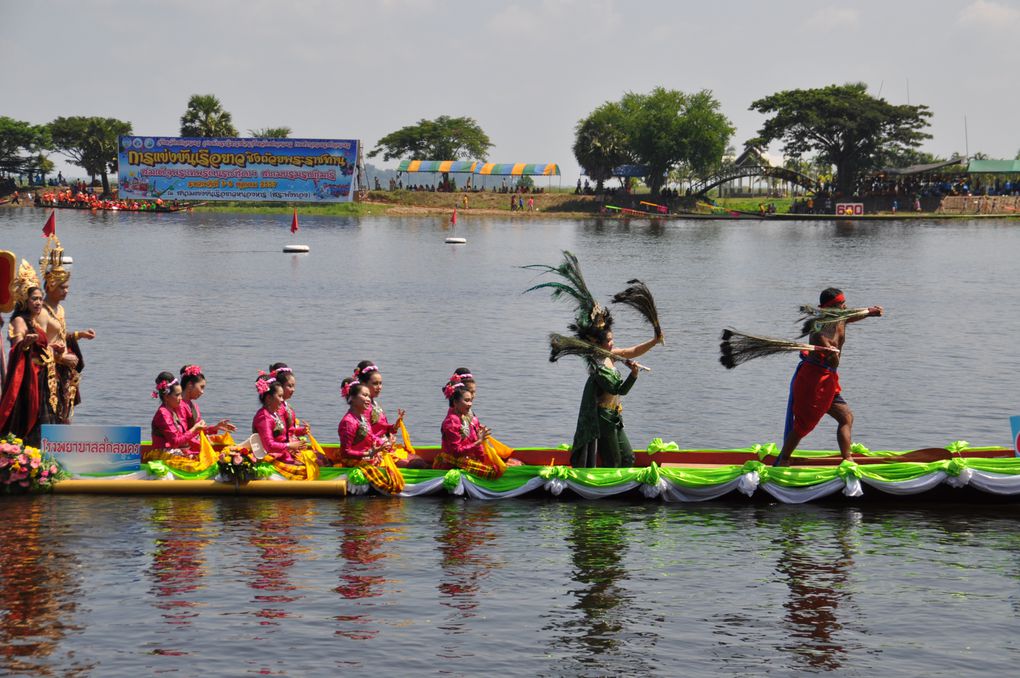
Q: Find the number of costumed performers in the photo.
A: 12